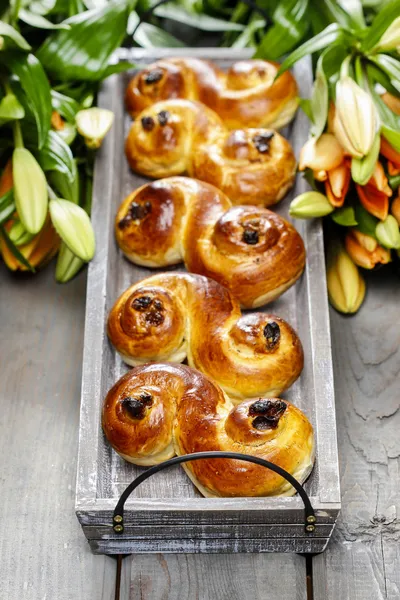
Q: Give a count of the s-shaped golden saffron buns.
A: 5